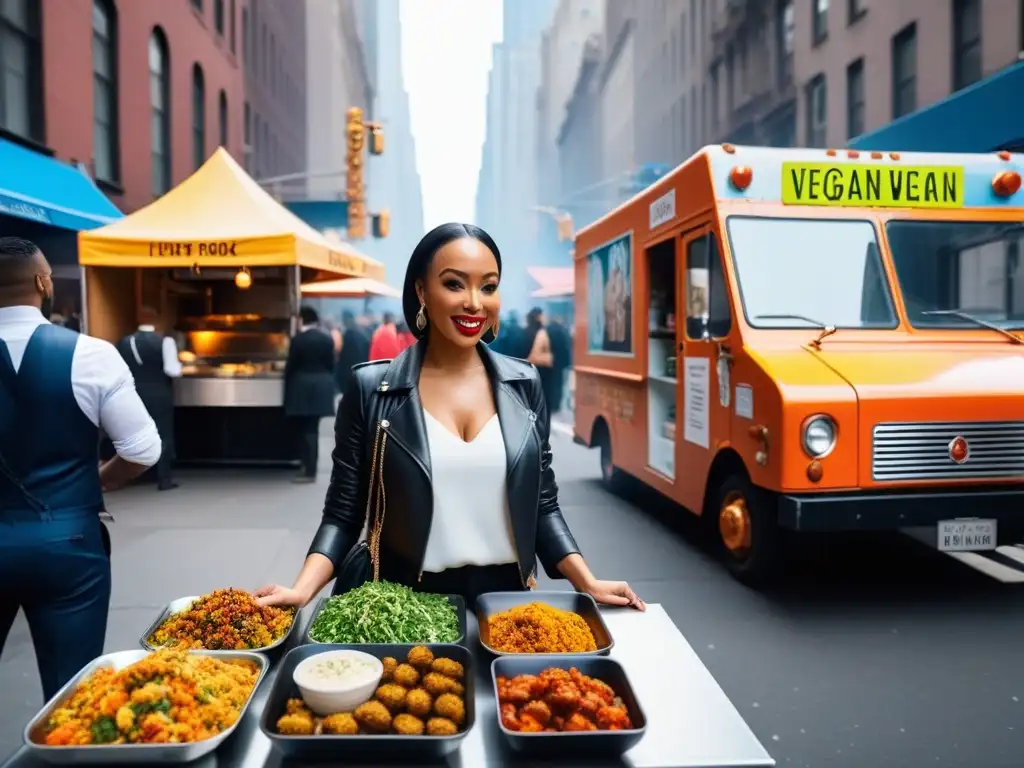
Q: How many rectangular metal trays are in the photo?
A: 6